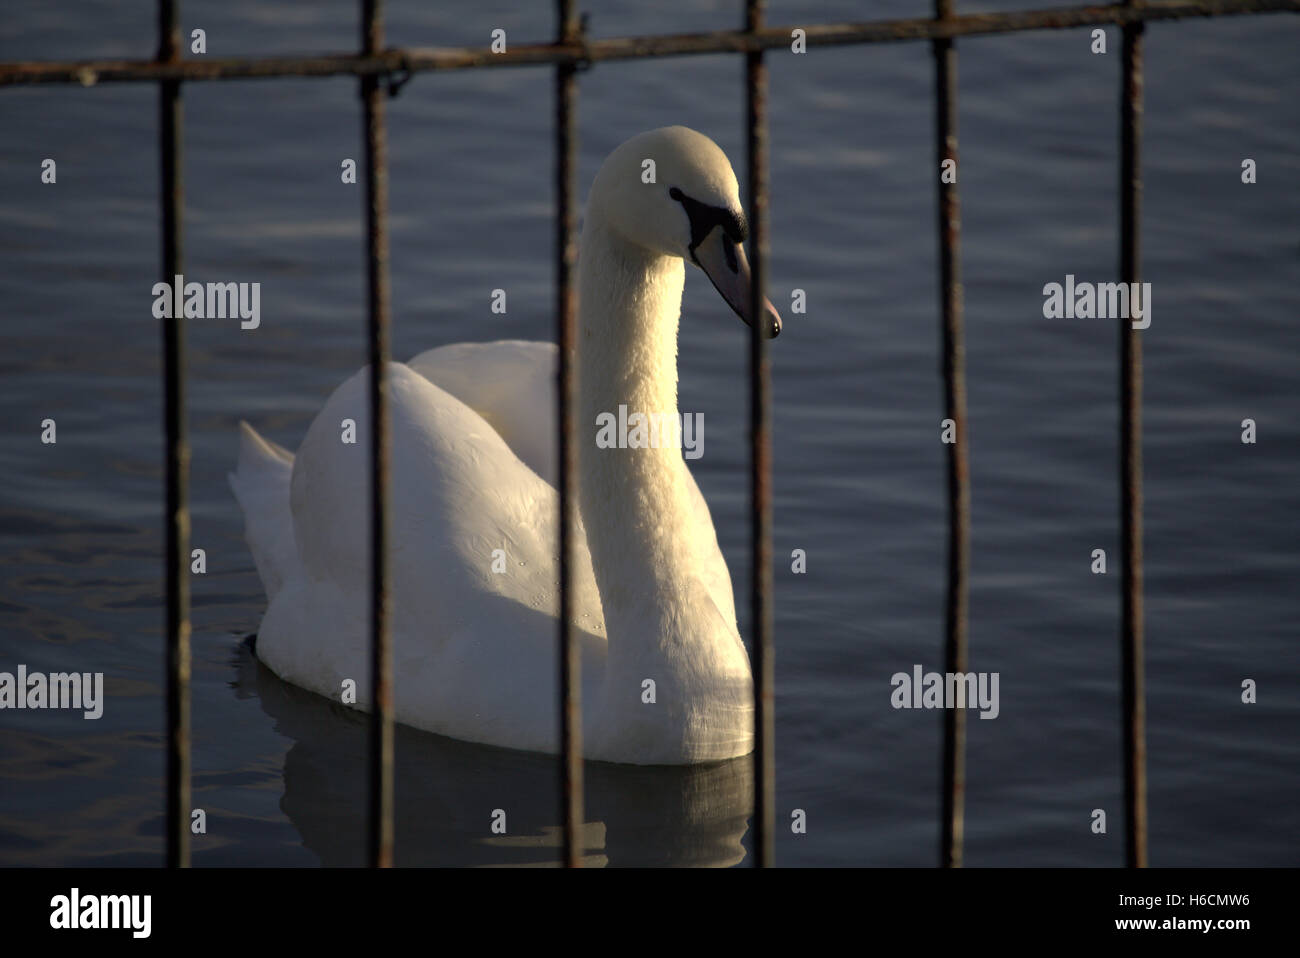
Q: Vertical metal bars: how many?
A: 6